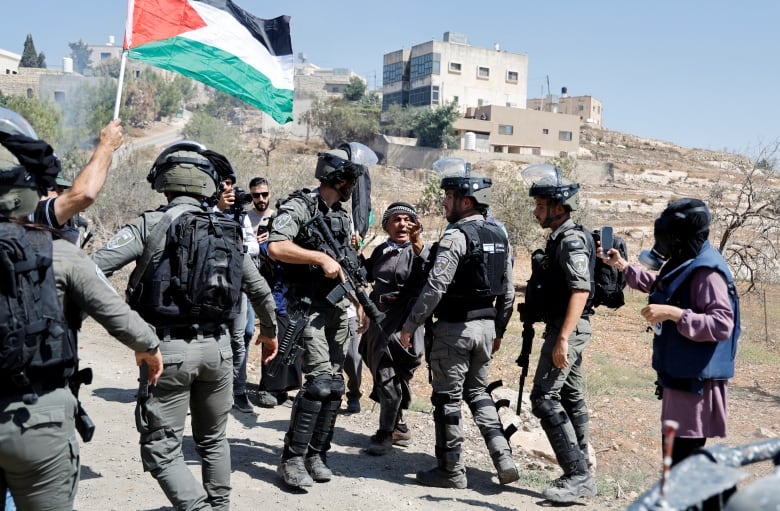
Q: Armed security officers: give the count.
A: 5